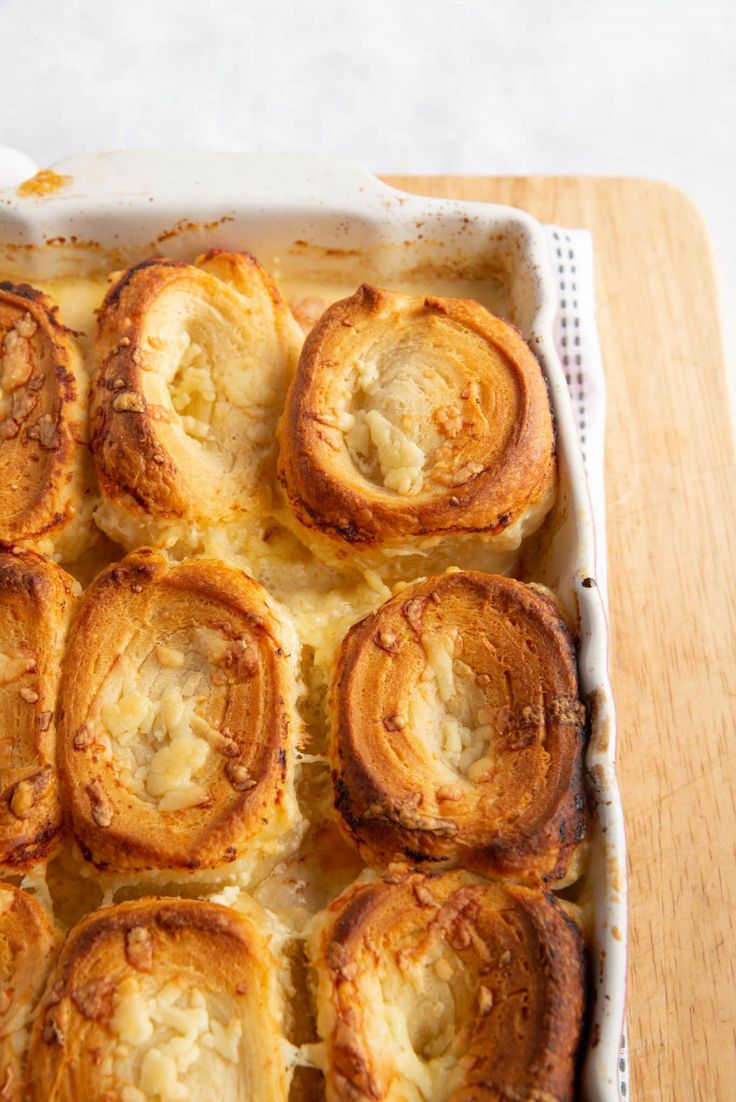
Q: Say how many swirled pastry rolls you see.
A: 9